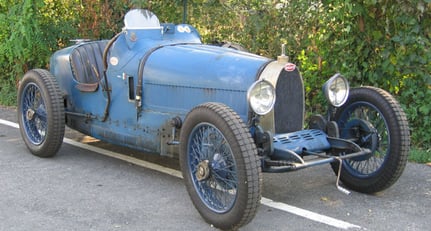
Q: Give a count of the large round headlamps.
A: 2